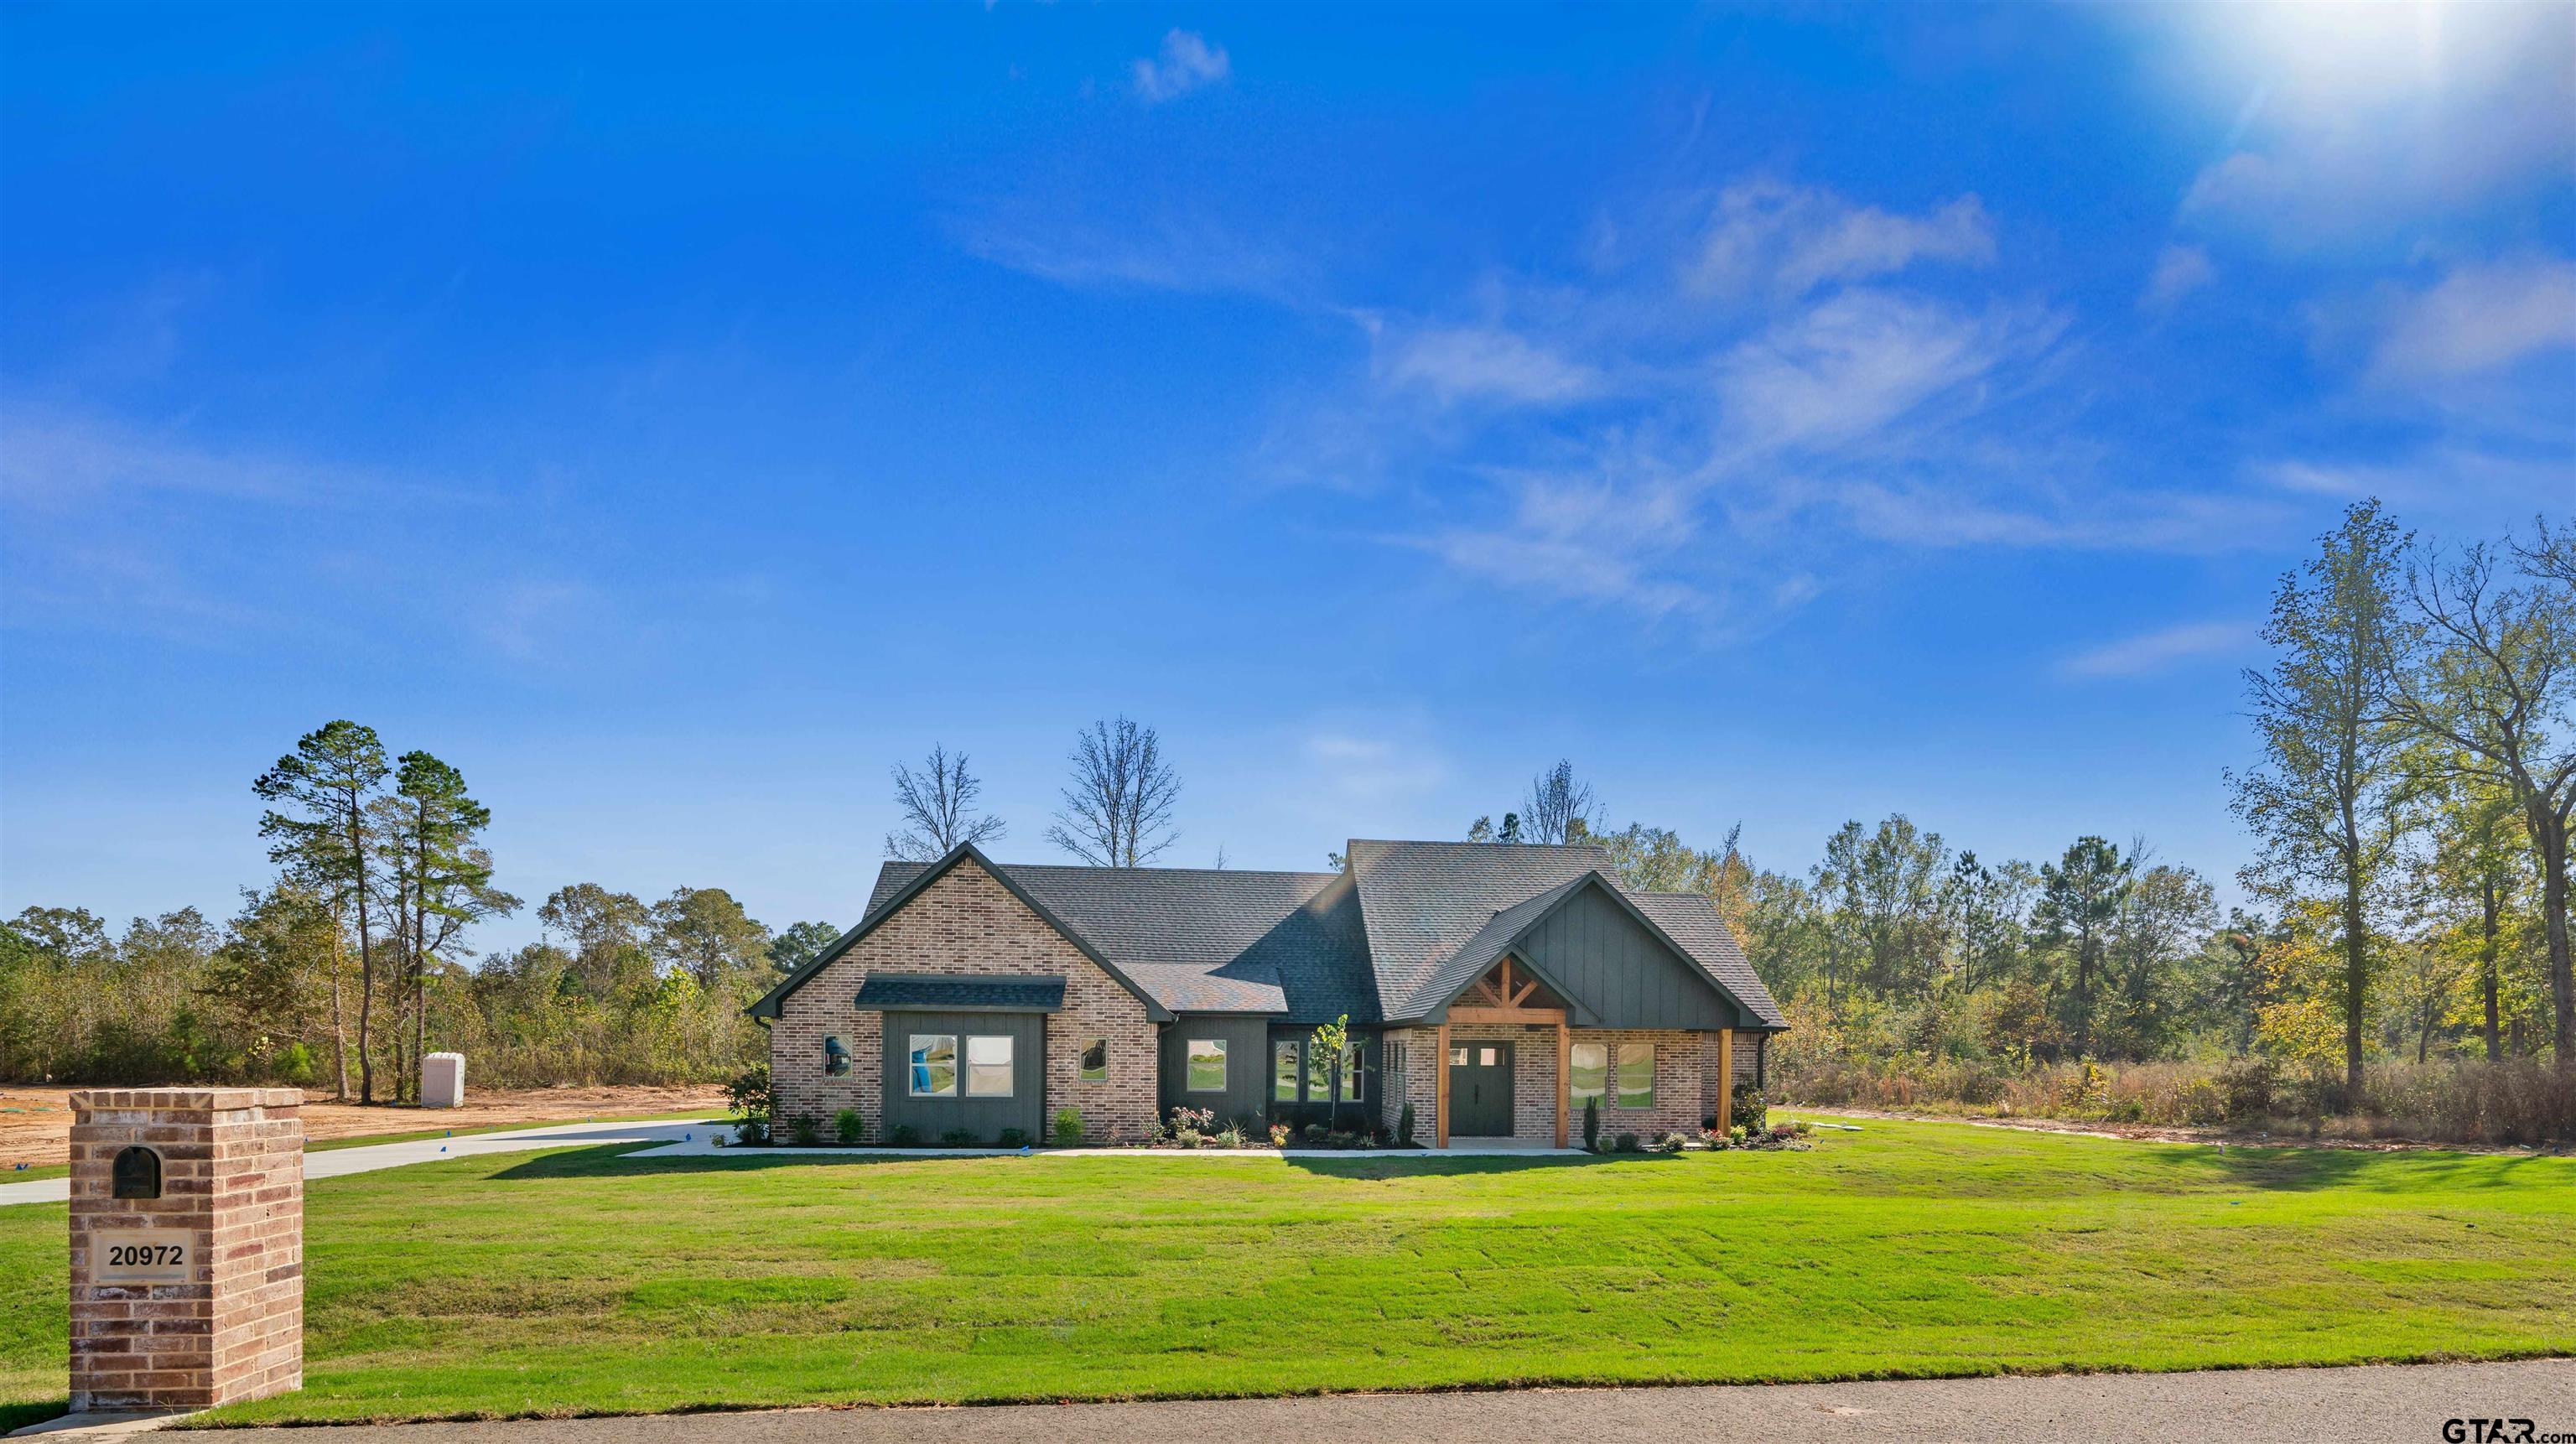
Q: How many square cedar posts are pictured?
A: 3